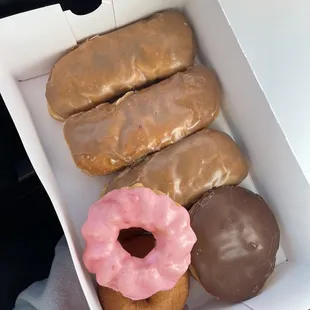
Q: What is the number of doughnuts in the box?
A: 6